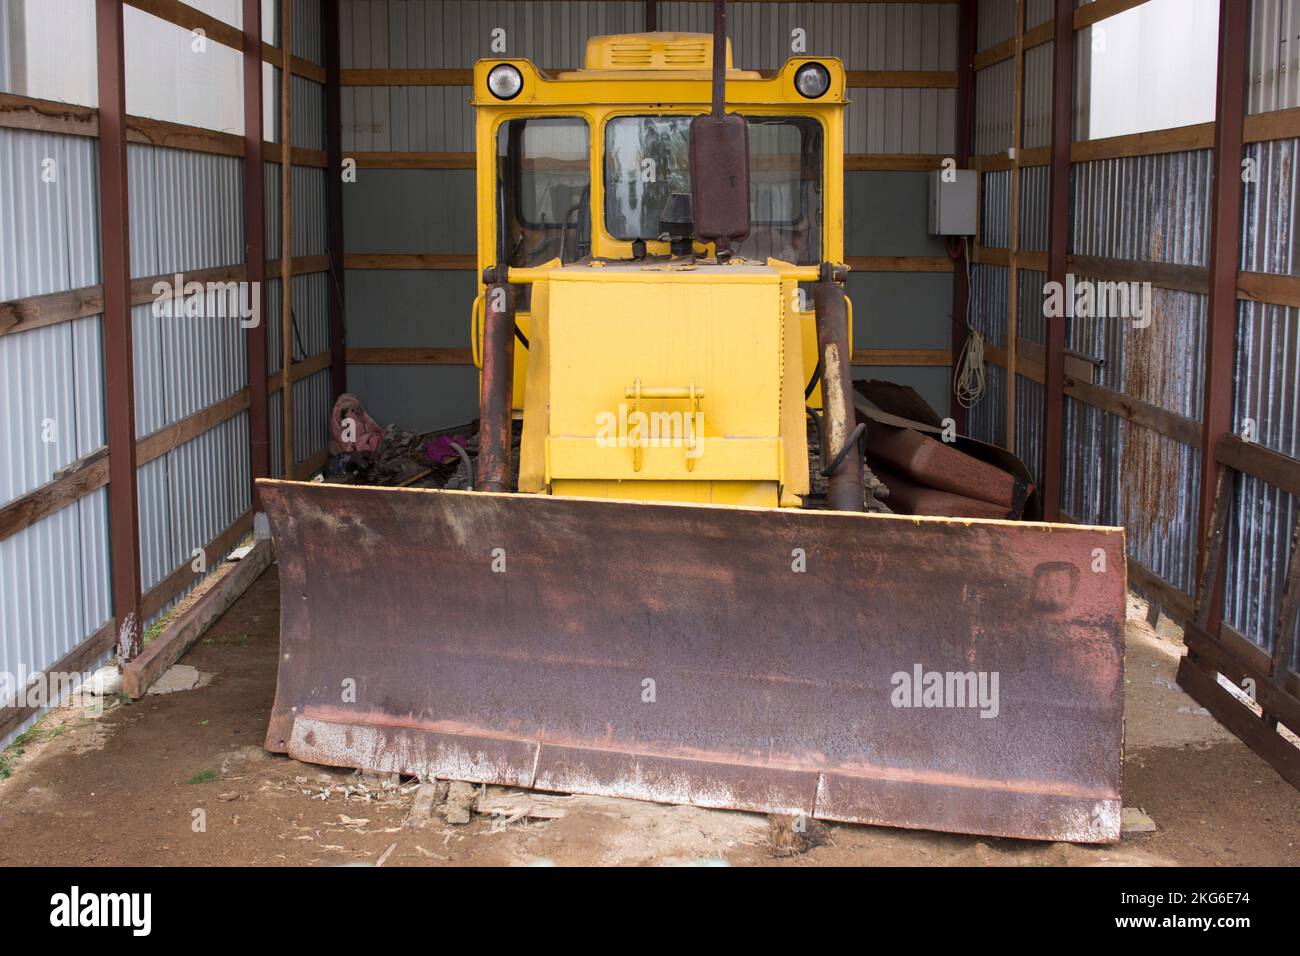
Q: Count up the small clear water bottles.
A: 0